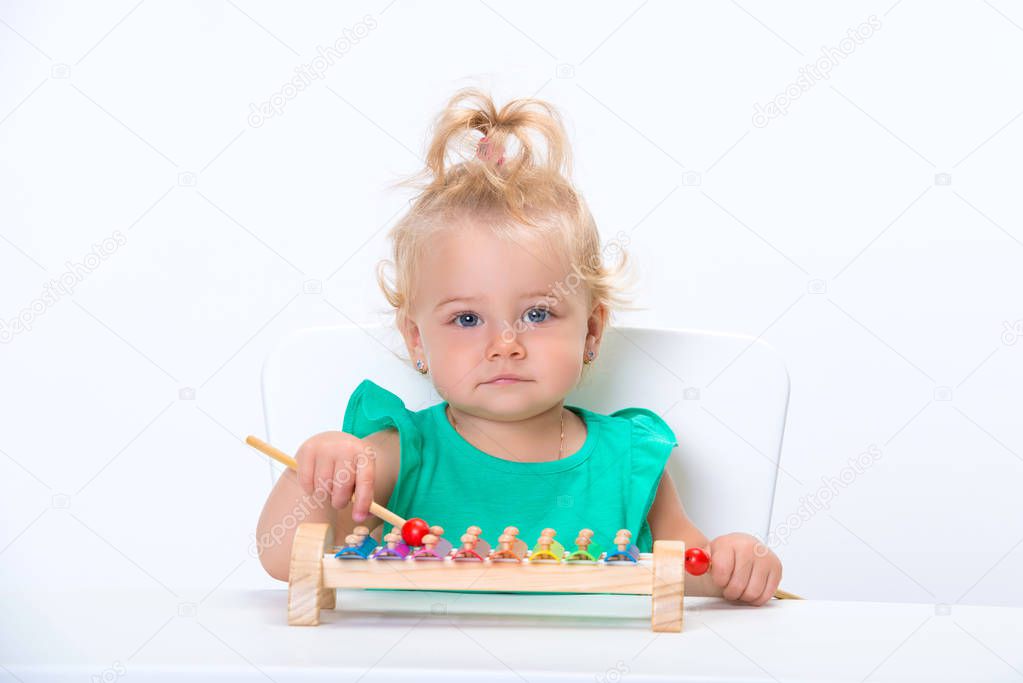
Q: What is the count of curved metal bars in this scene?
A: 8